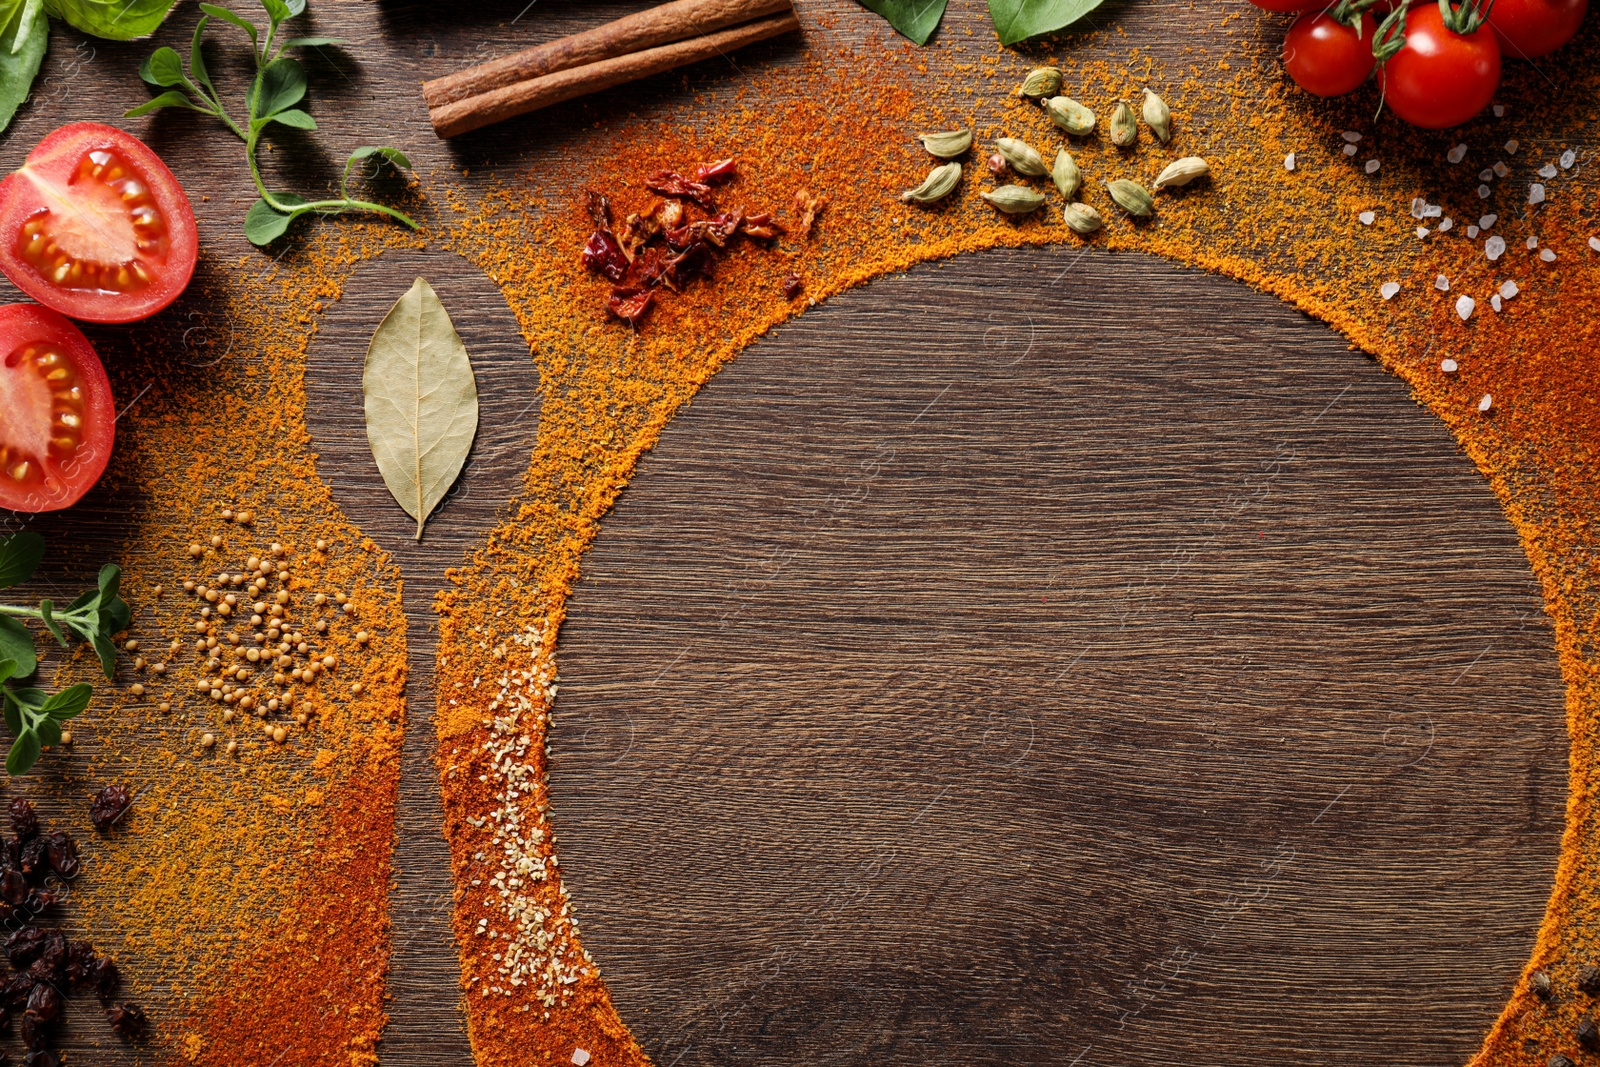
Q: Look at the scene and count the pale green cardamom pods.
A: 12